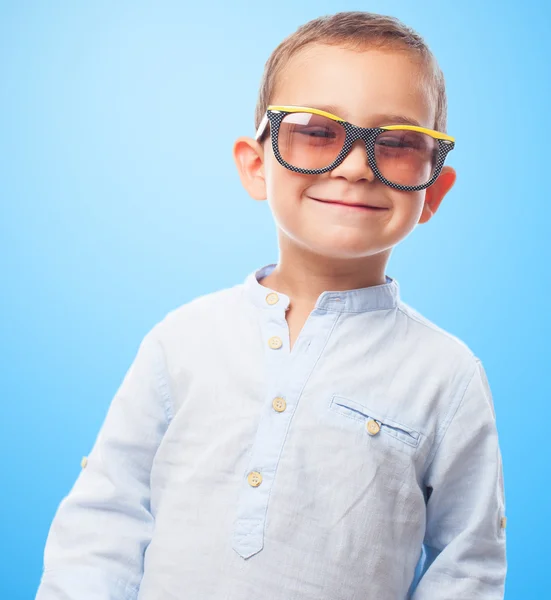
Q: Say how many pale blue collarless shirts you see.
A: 1